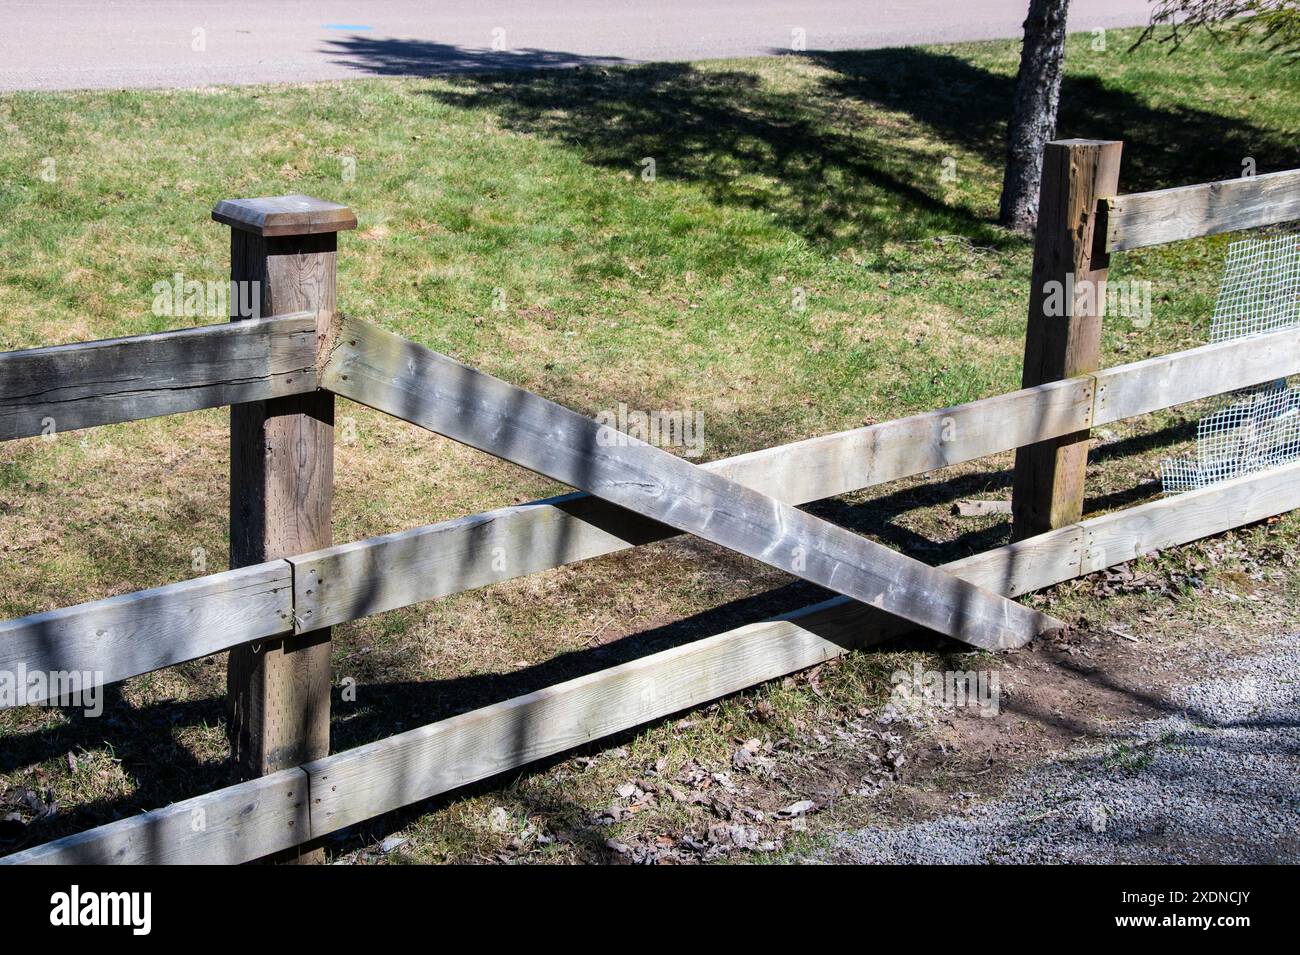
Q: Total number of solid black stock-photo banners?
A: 1